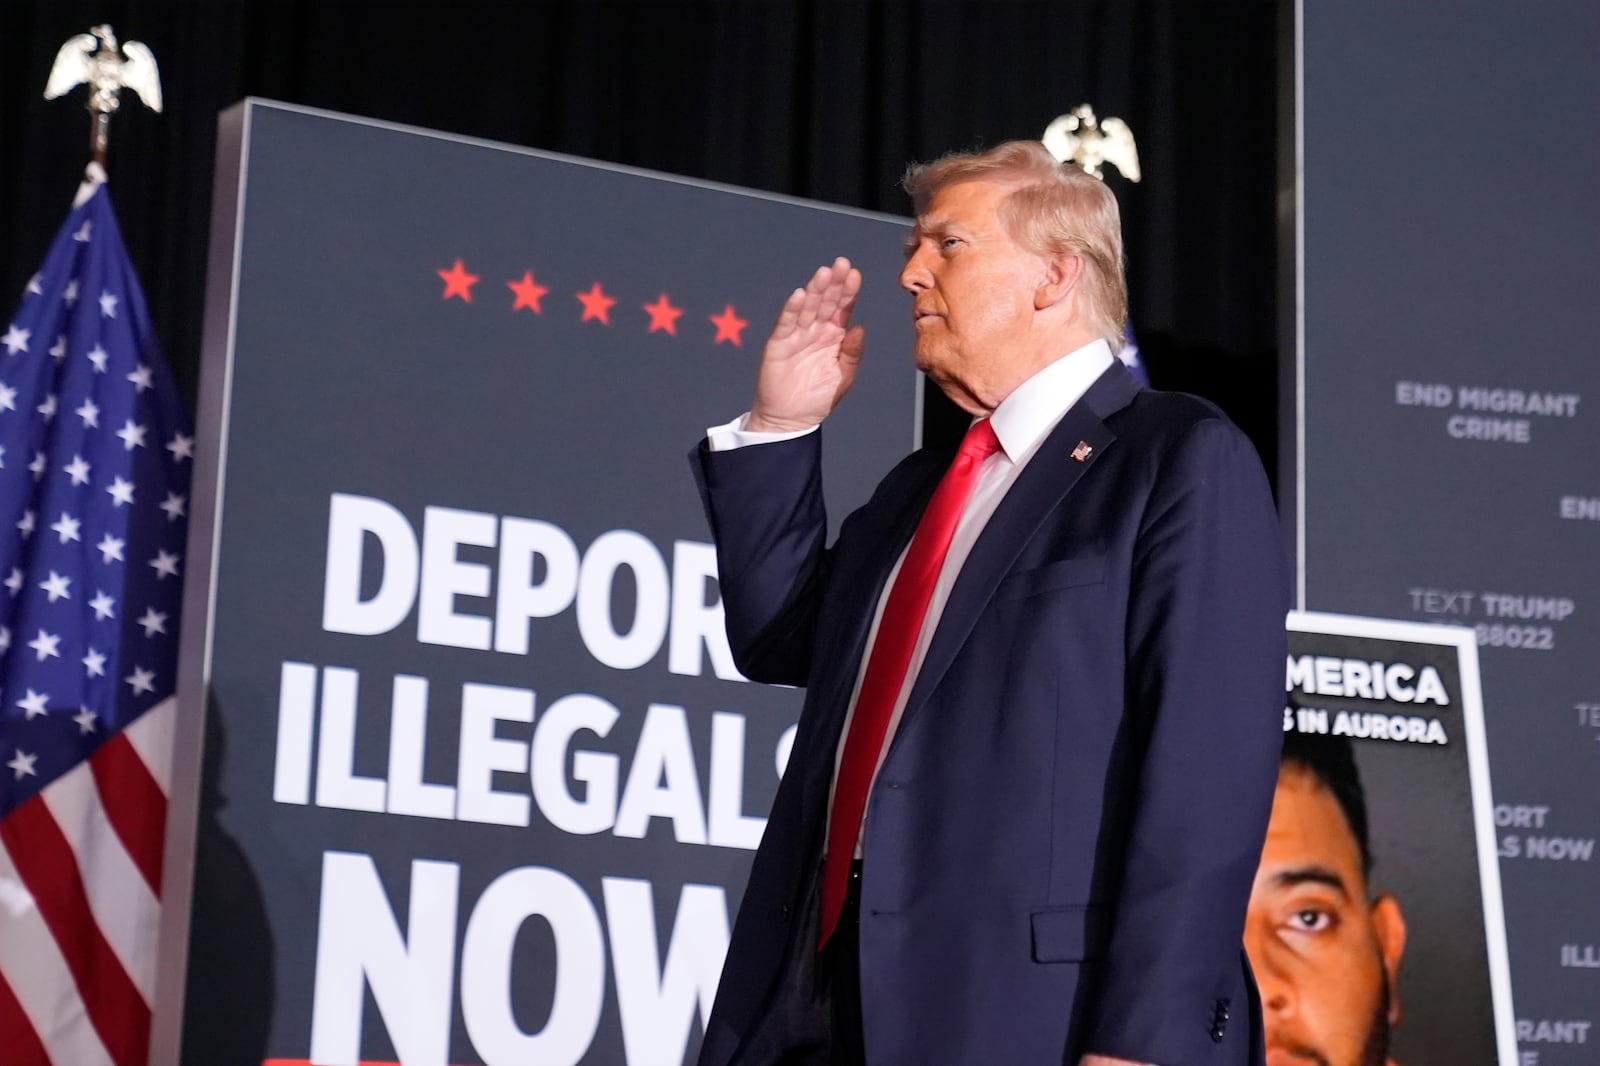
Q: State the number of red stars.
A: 5